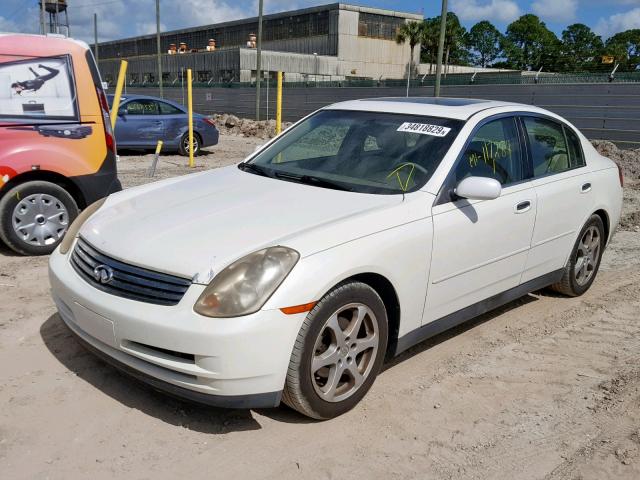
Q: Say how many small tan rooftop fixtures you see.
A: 4